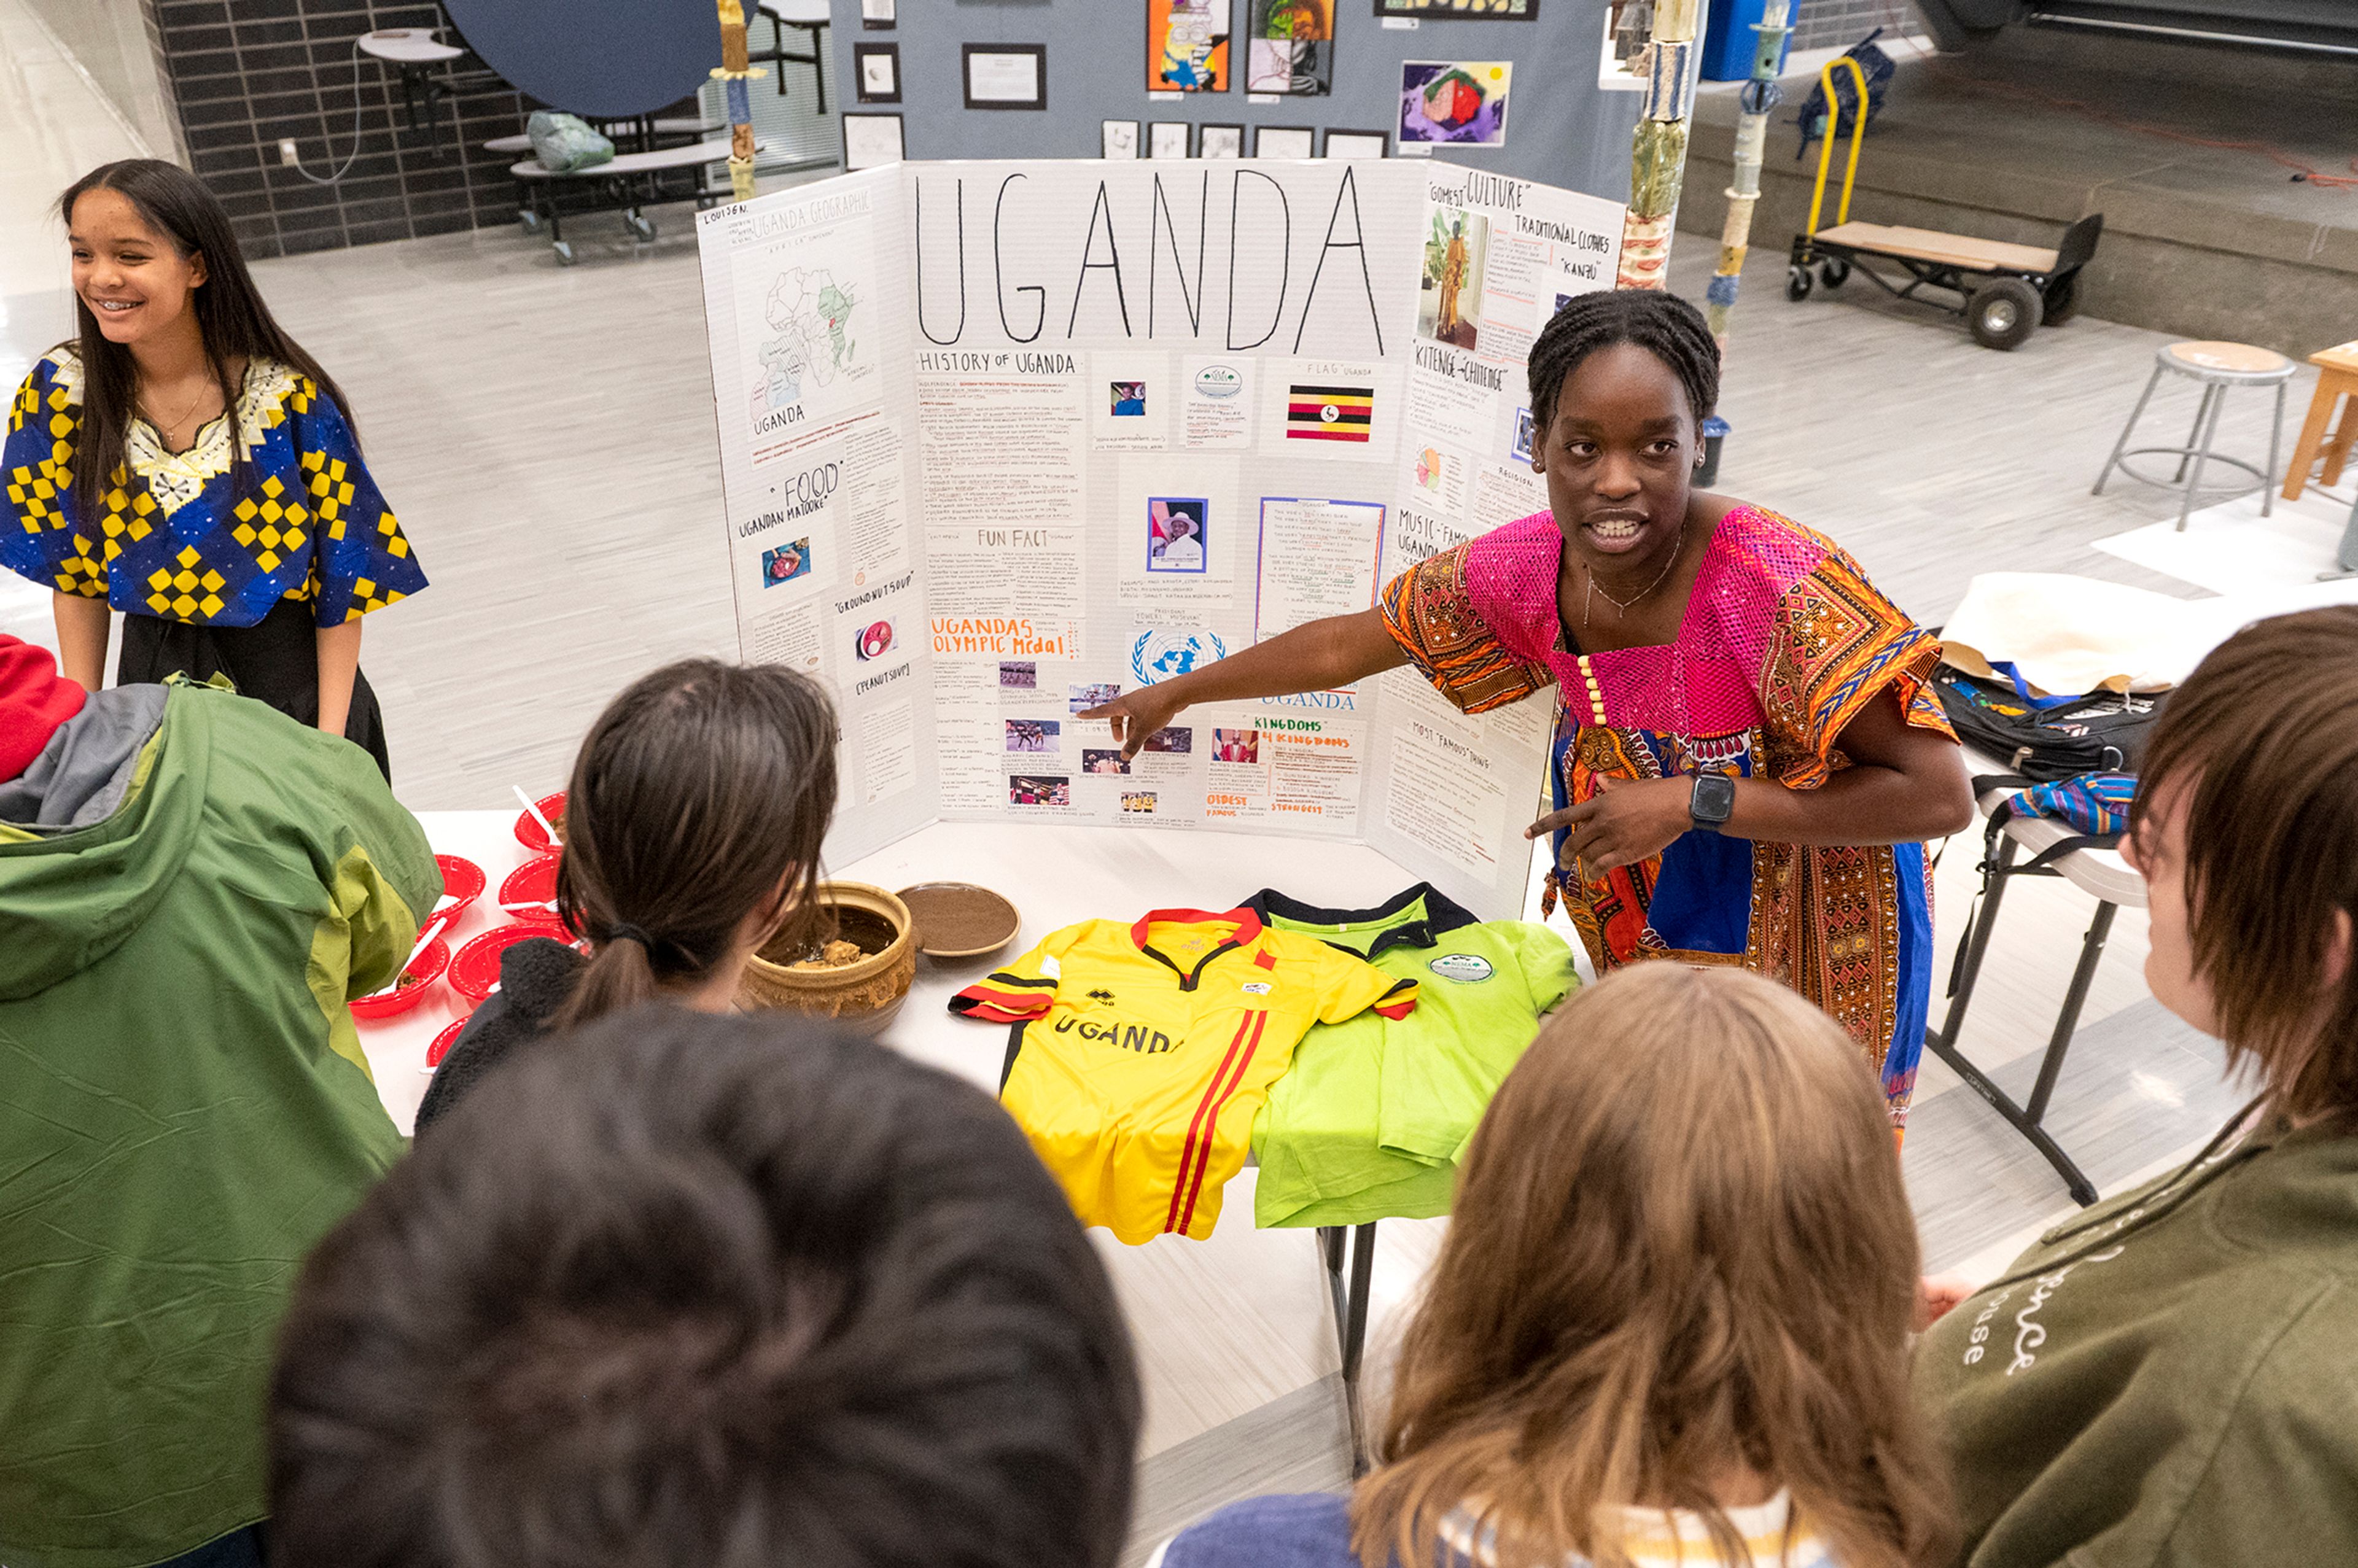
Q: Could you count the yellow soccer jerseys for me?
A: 1